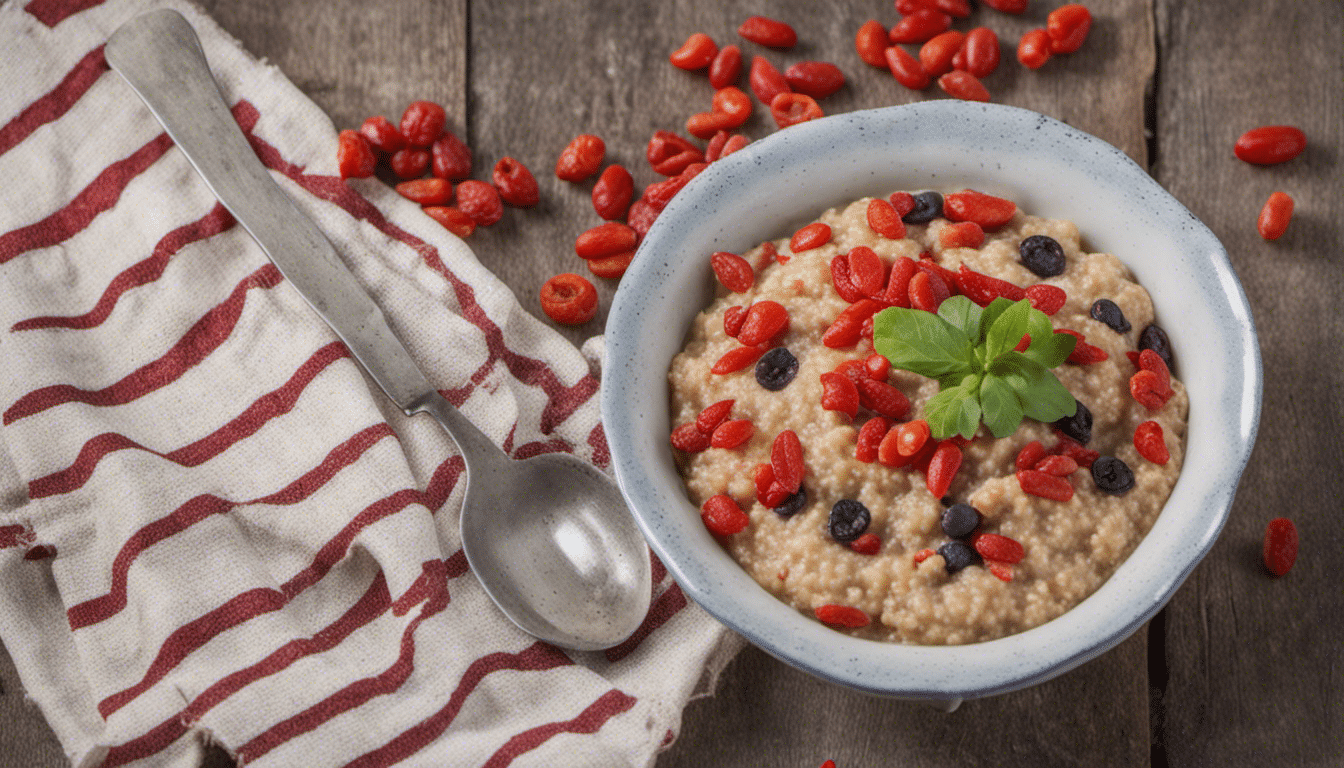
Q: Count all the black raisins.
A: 11